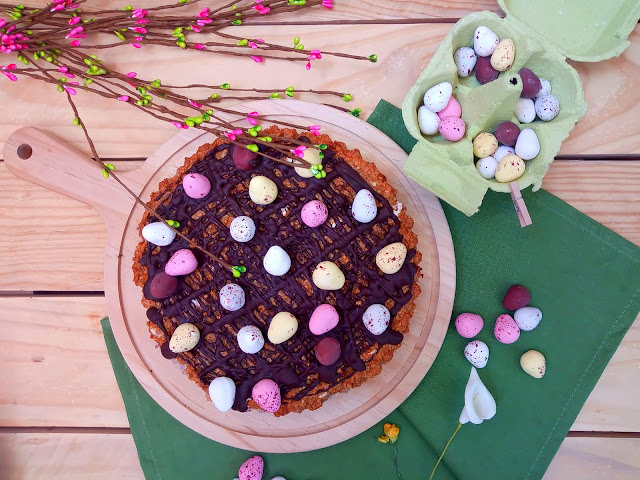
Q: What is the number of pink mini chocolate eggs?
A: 10